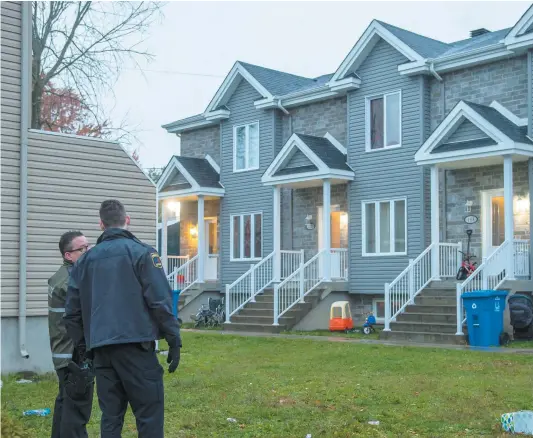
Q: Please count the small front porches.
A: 3